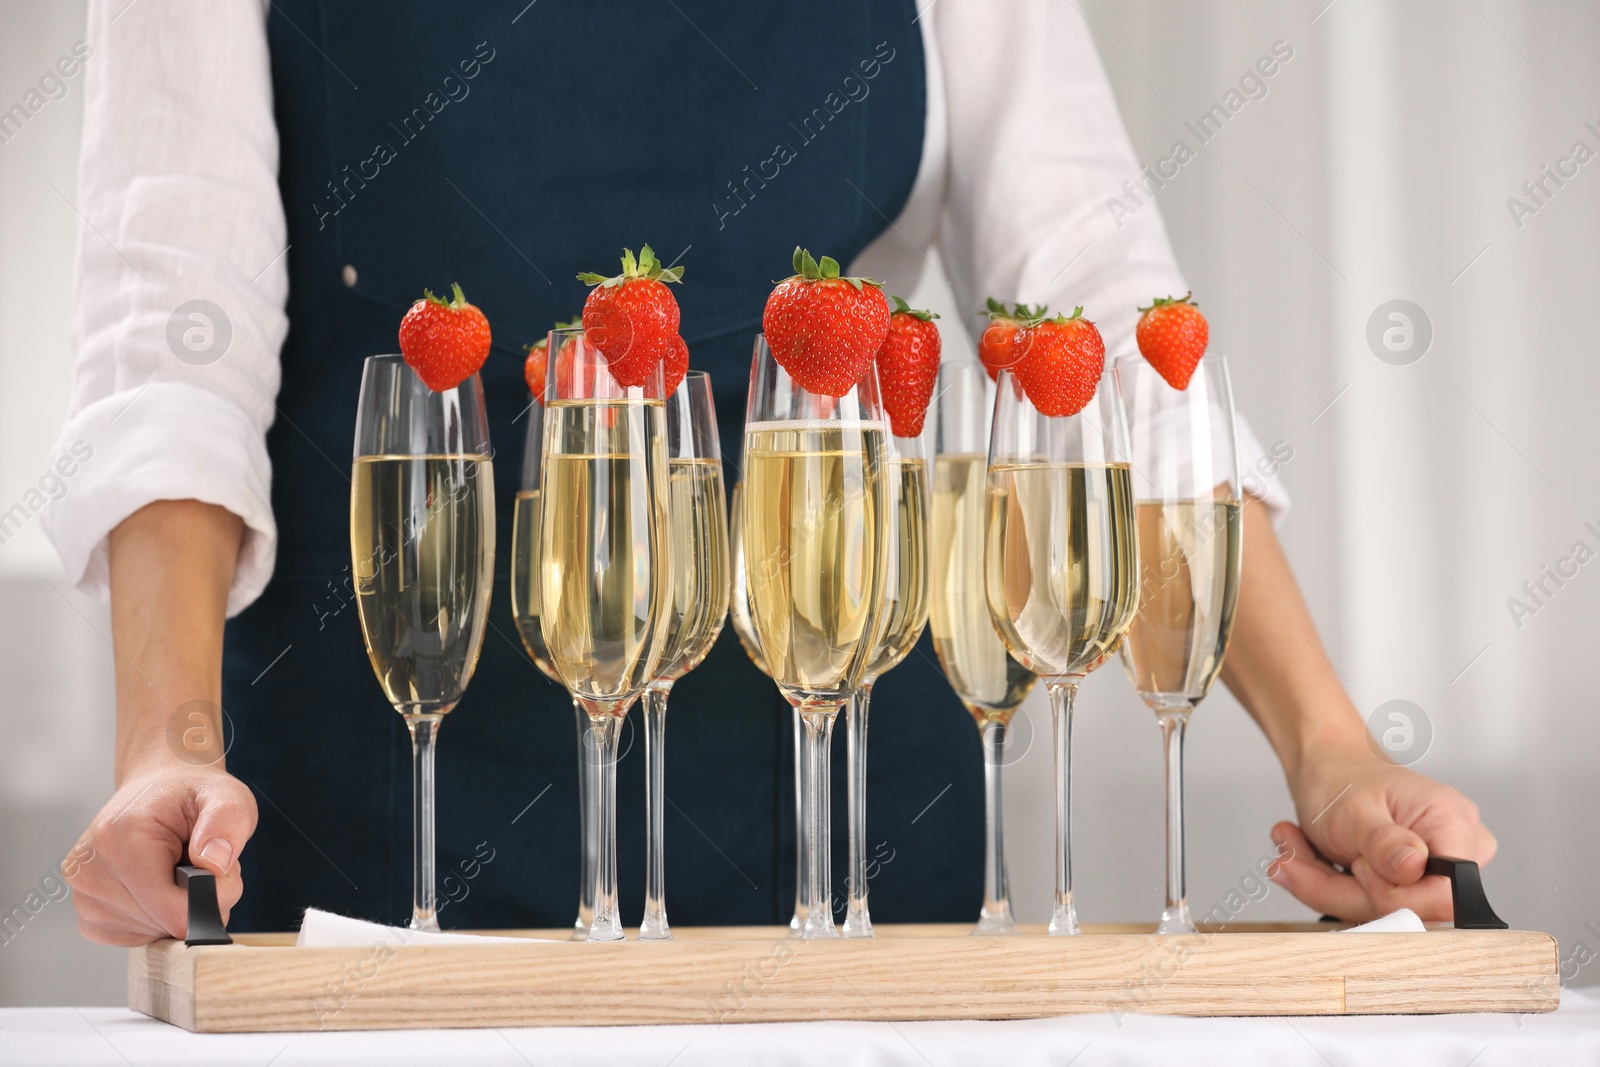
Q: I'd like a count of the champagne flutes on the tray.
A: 10